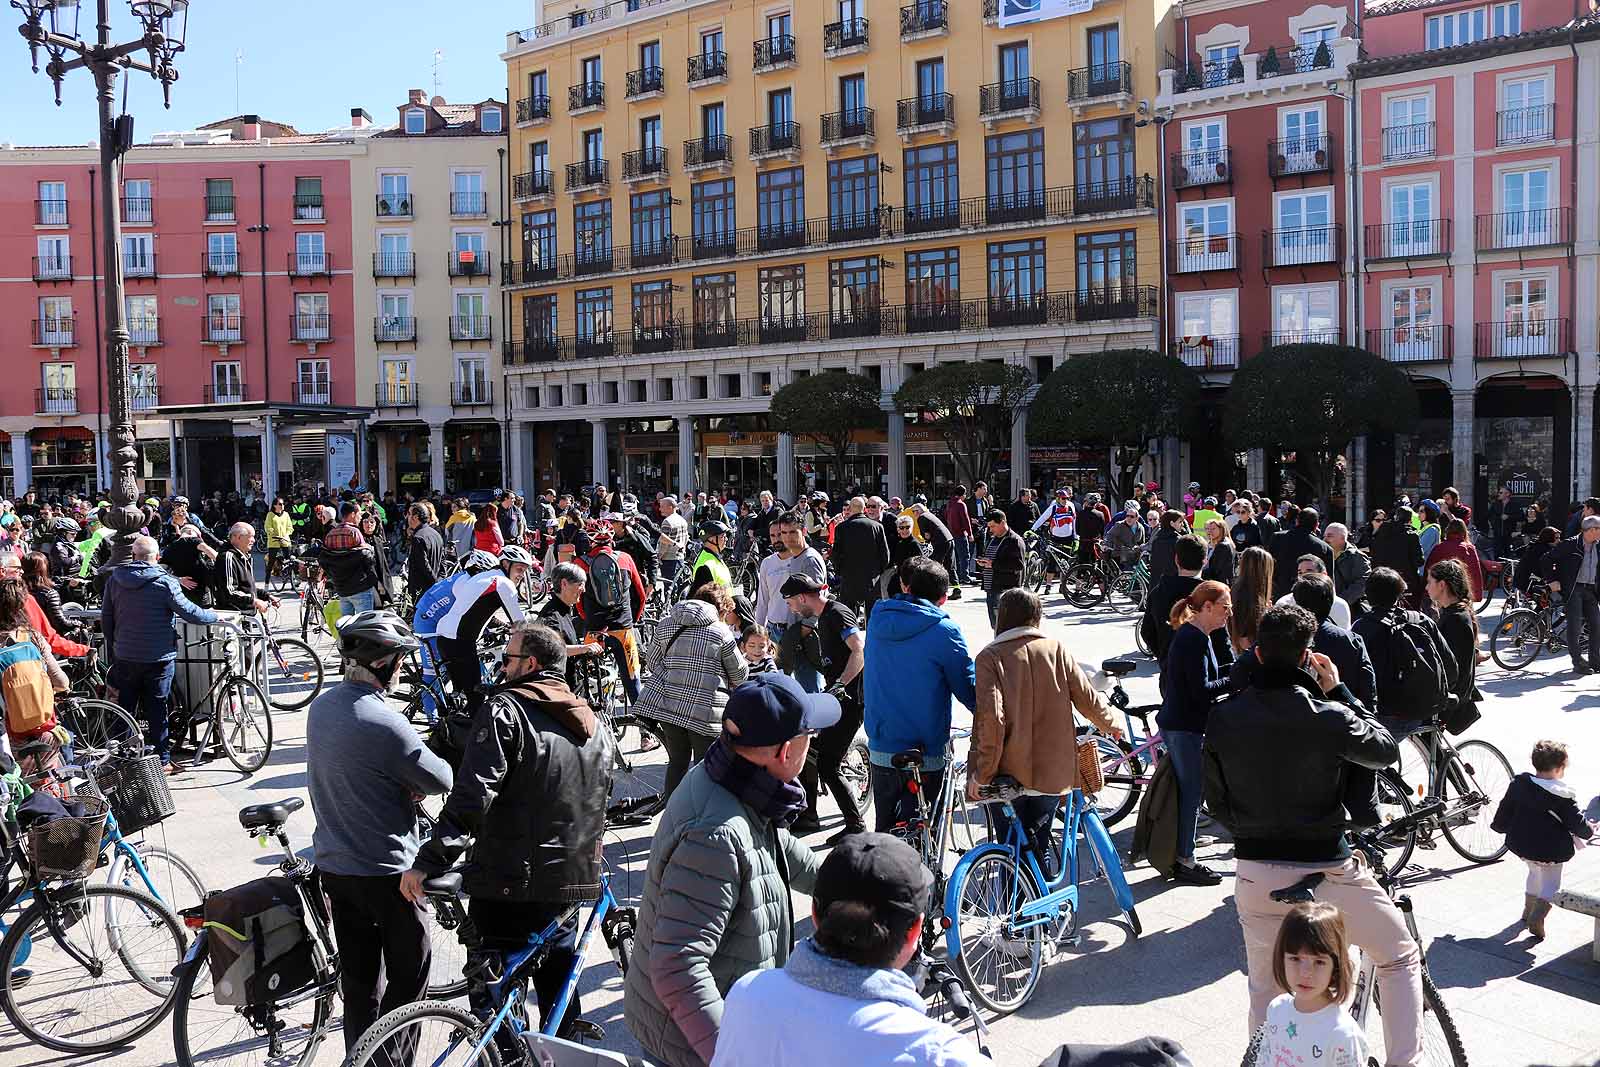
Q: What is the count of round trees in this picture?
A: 4